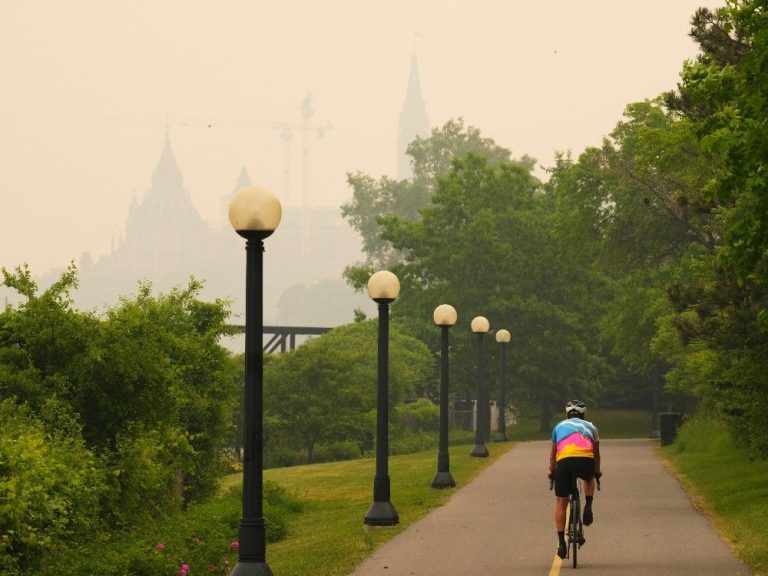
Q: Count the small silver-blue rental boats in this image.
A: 0